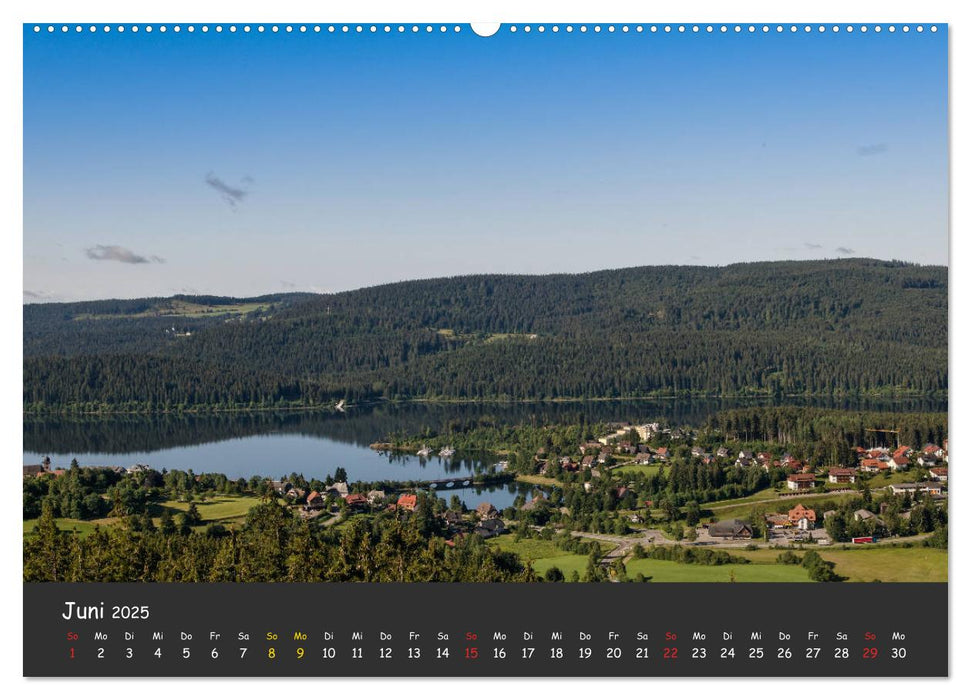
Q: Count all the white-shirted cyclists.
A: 0